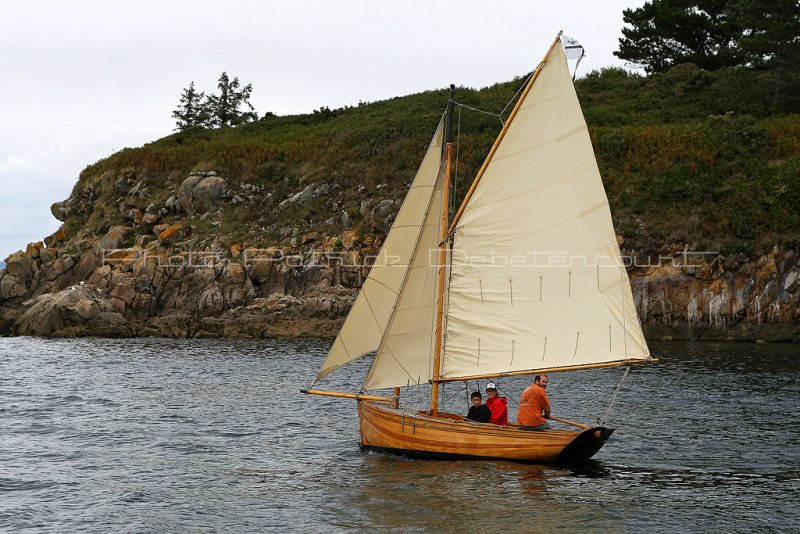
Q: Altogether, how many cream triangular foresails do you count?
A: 2